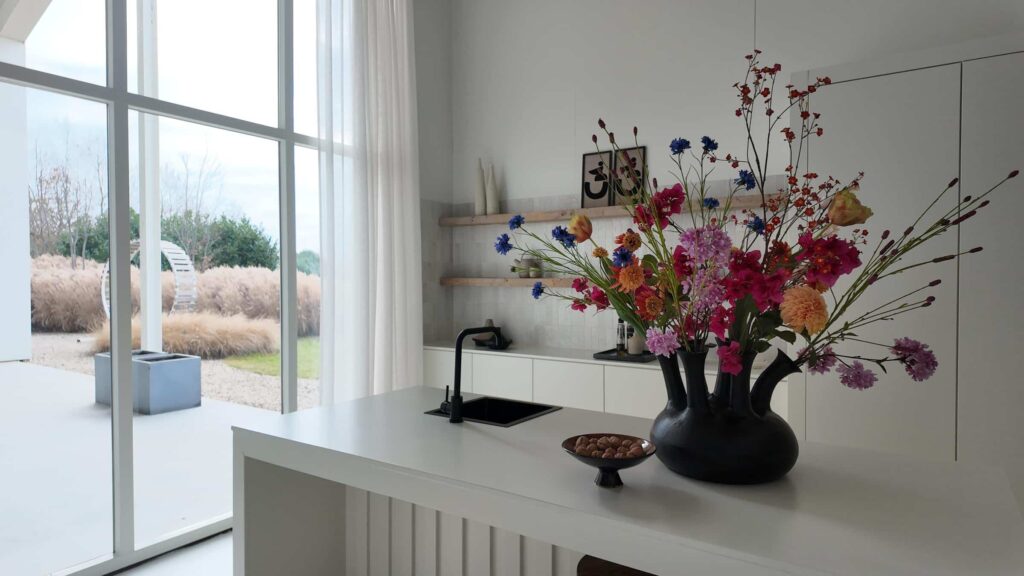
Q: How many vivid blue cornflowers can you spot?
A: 10